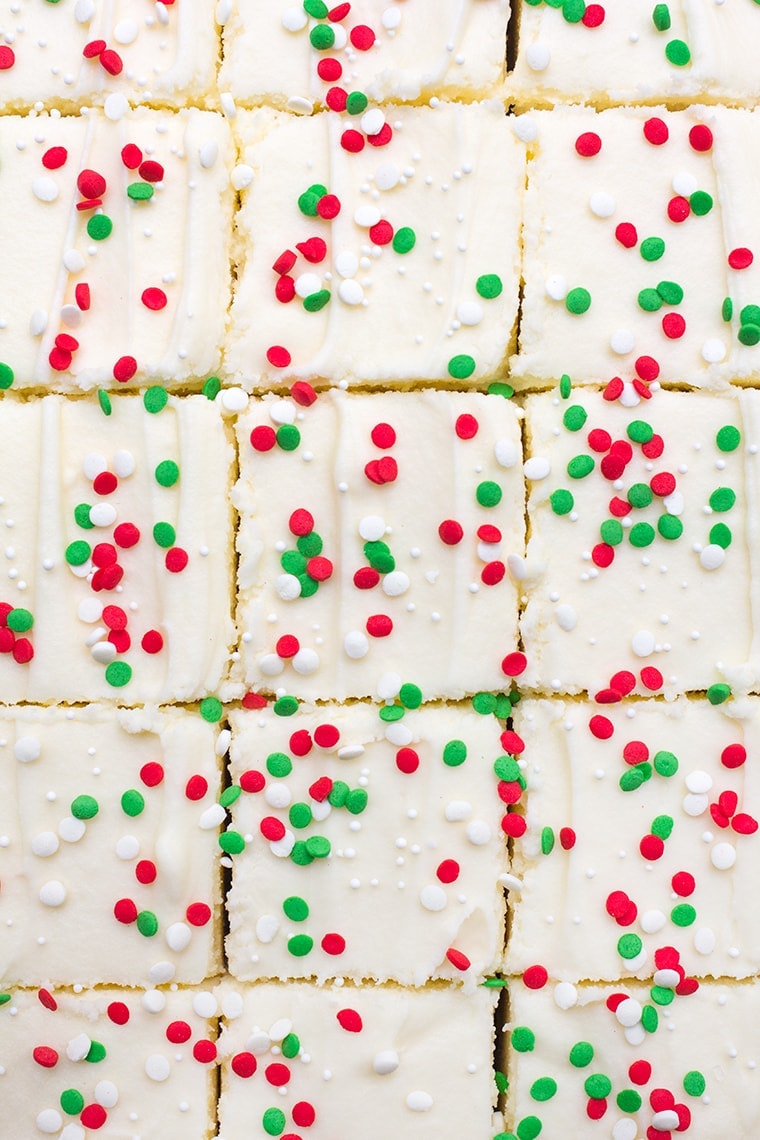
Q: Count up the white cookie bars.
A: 15